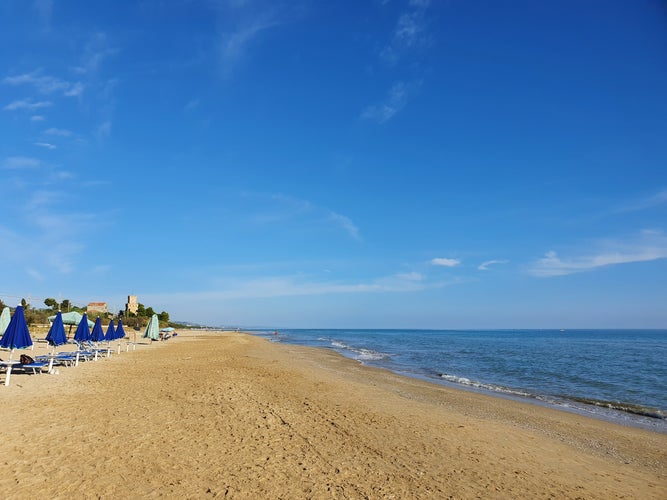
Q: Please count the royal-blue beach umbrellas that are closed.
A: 6